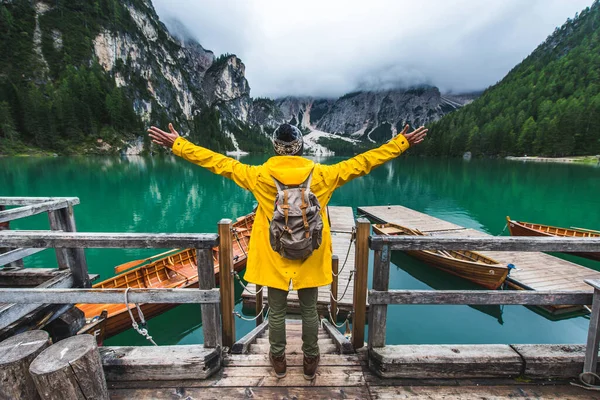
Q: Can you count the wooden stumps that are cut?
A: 2